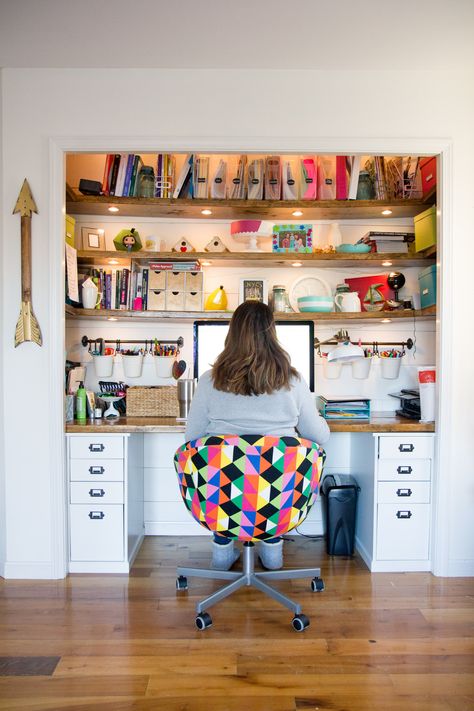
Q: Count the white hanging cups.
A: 6